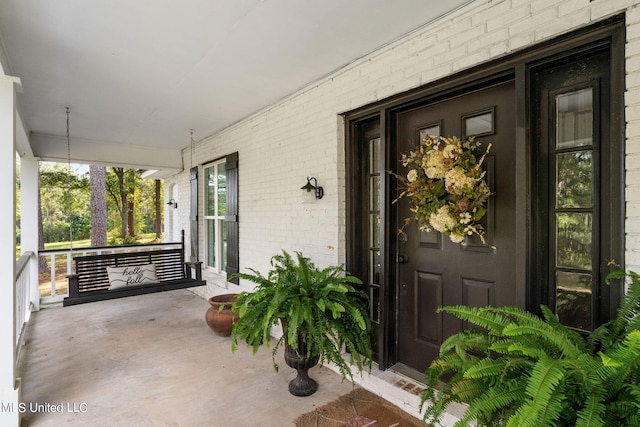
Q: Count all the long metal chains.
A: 2